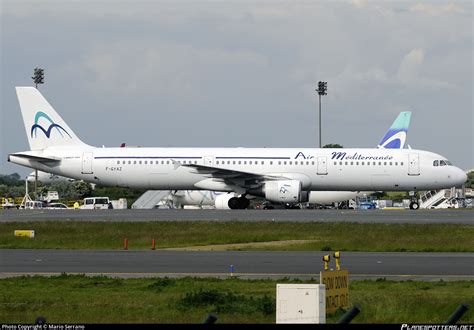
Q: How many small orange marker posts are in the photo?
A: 2